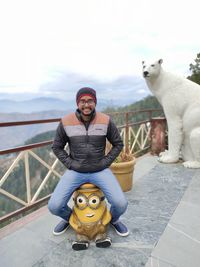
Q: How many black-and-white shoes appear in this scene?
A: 2